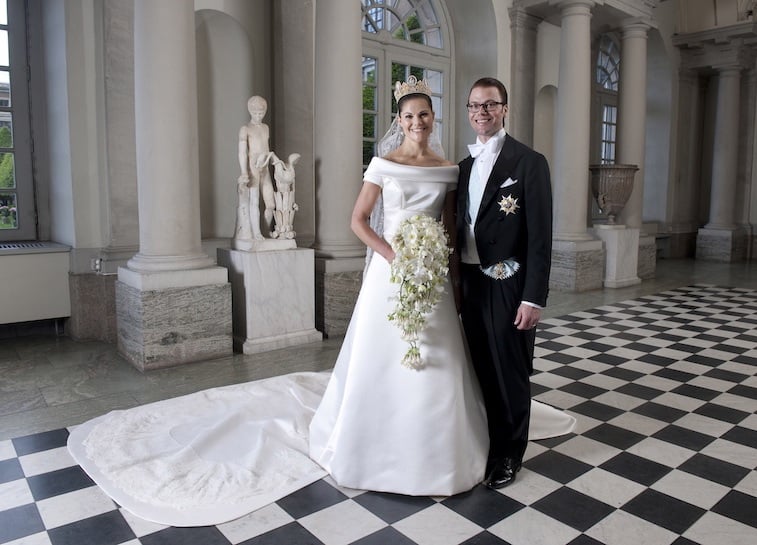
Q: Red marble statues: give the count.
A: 0